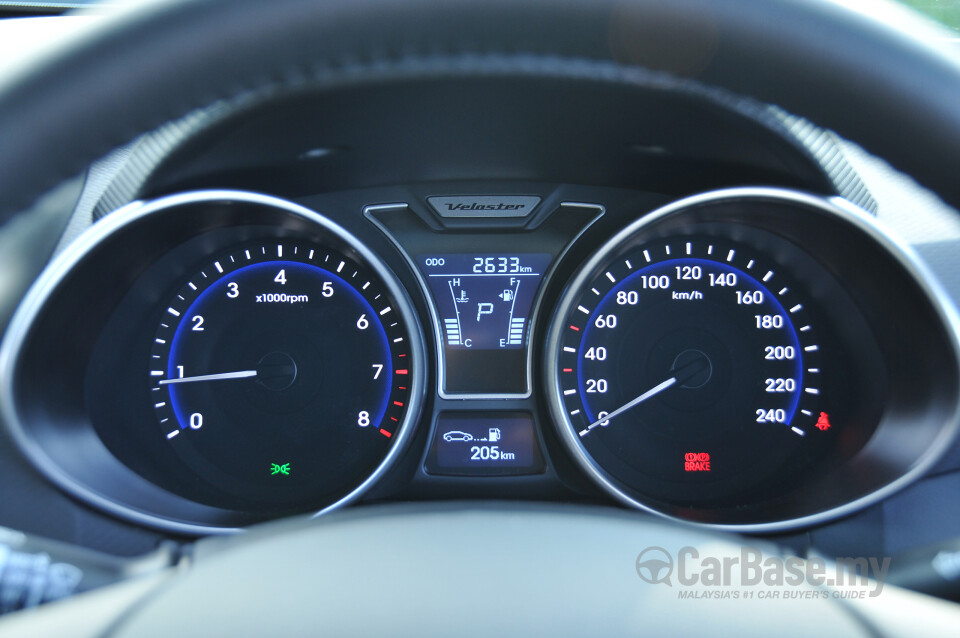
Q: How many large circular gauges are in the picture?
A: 2